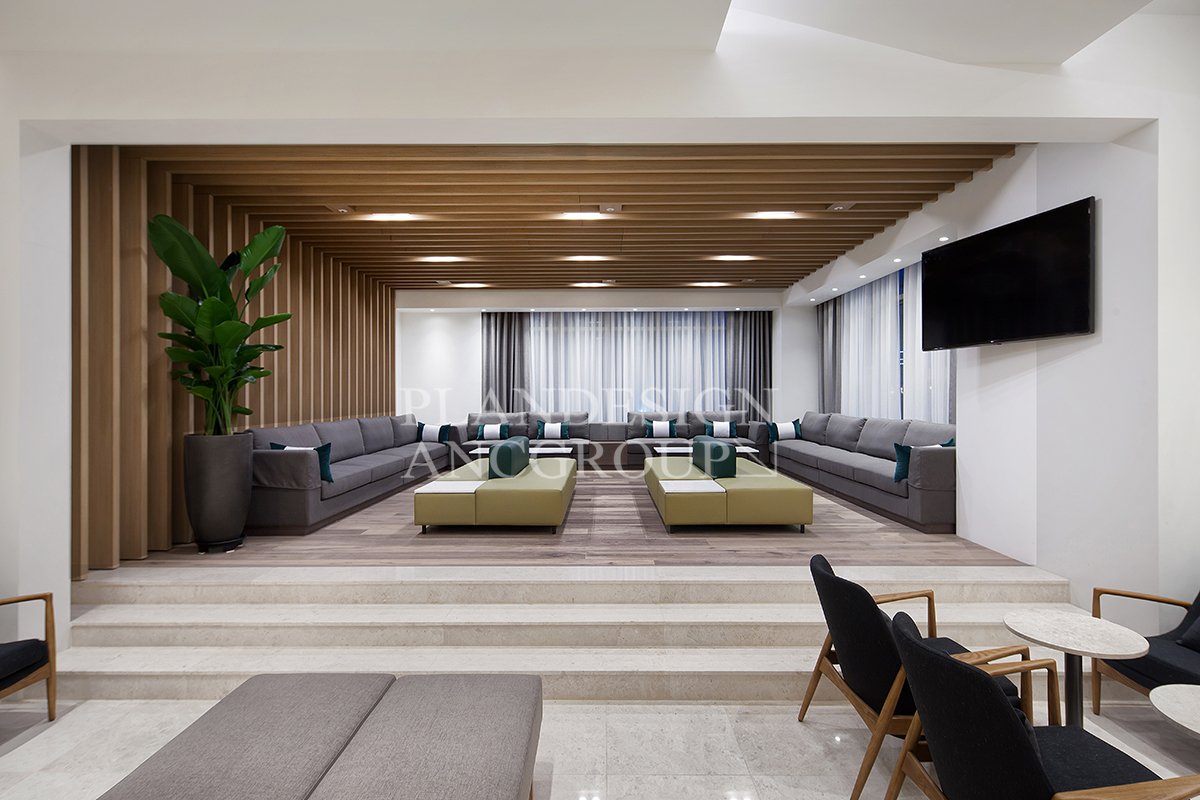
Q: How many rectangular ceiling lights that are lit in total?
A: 9